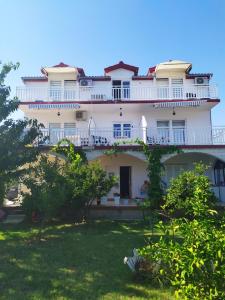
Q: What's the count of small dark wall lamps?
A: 3